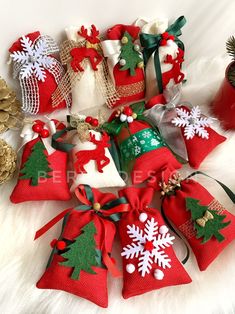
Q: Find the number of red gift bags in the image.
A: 8